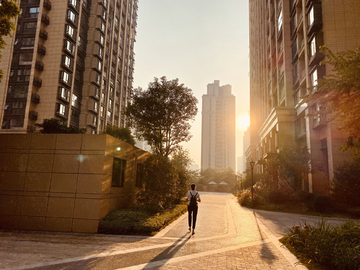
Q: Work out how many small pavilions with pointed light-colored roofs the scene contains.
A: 2